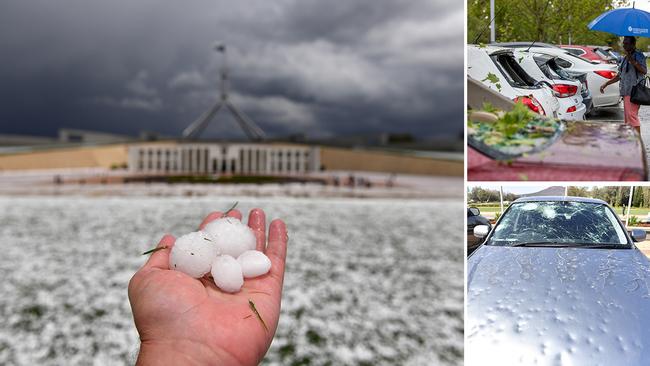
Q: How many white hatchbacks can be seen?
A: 2